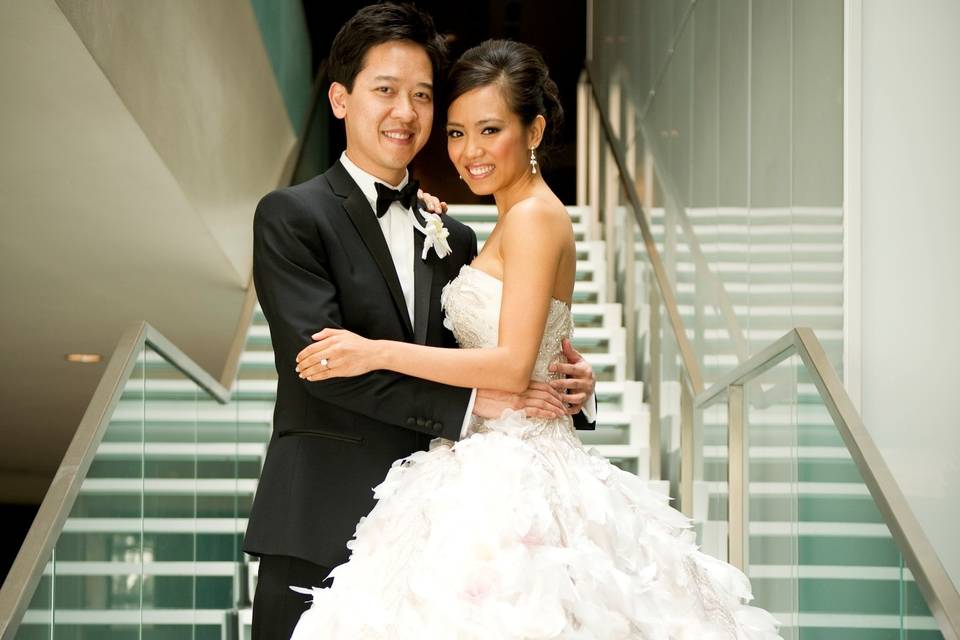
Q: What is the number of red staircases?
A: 0